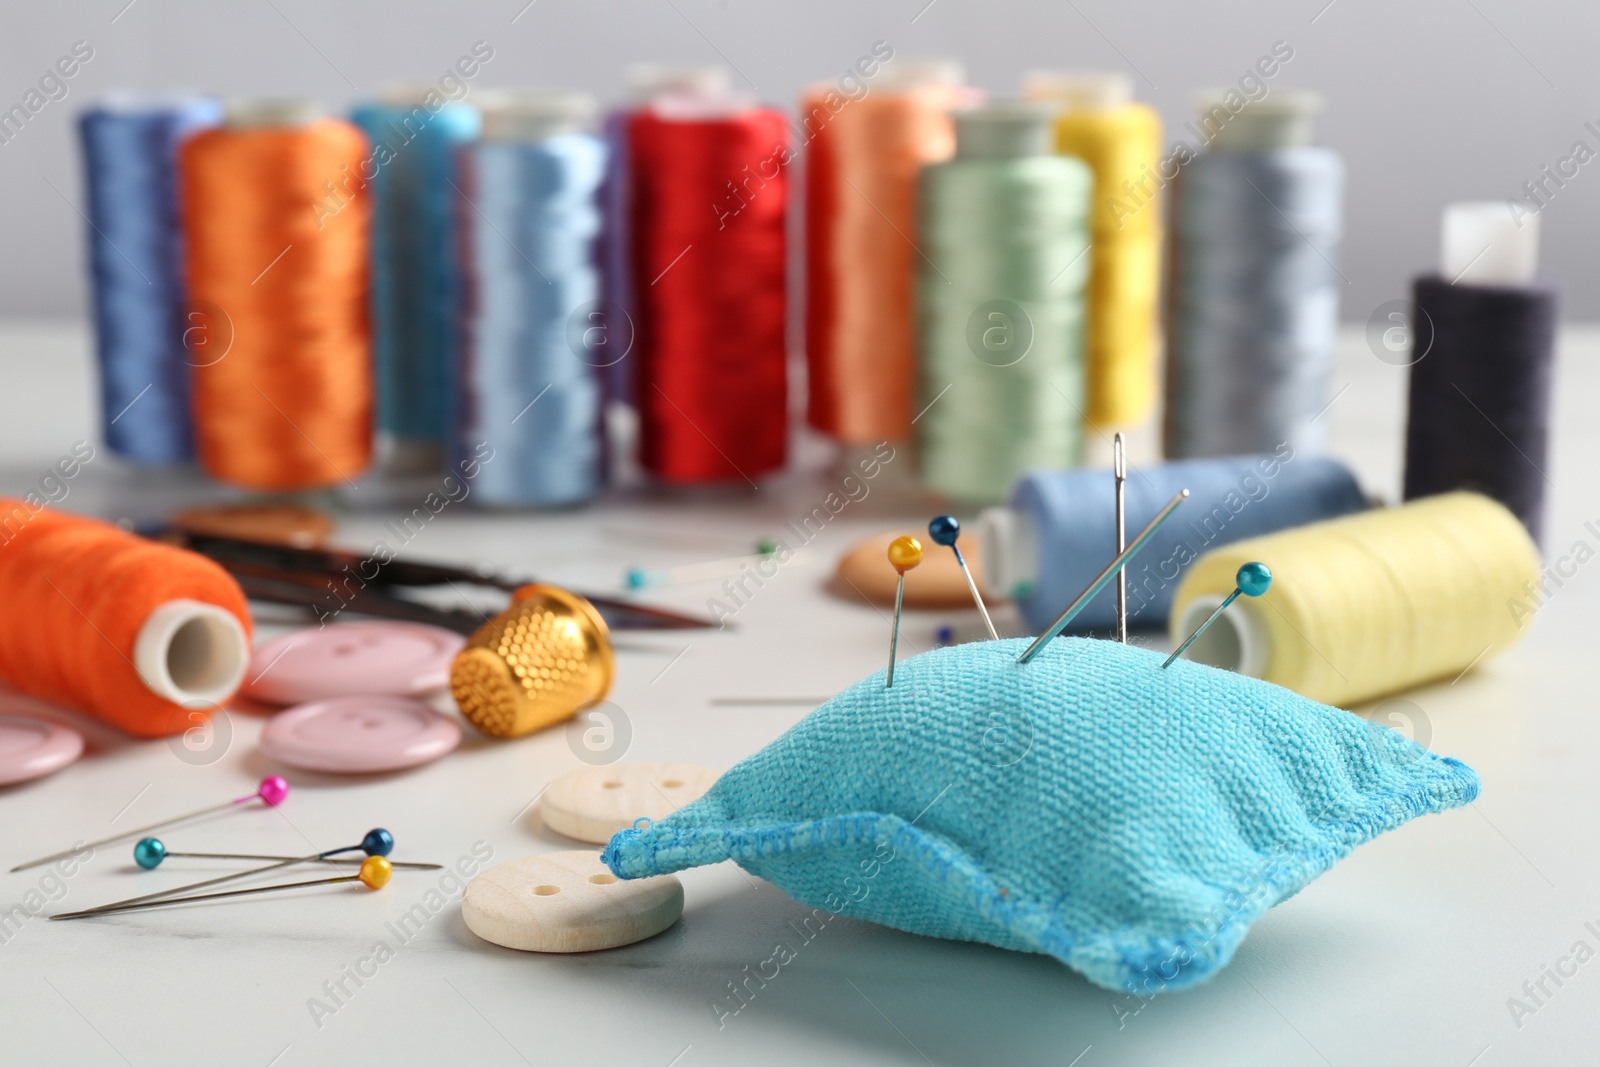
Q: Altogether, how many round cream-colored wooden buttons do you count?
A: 2